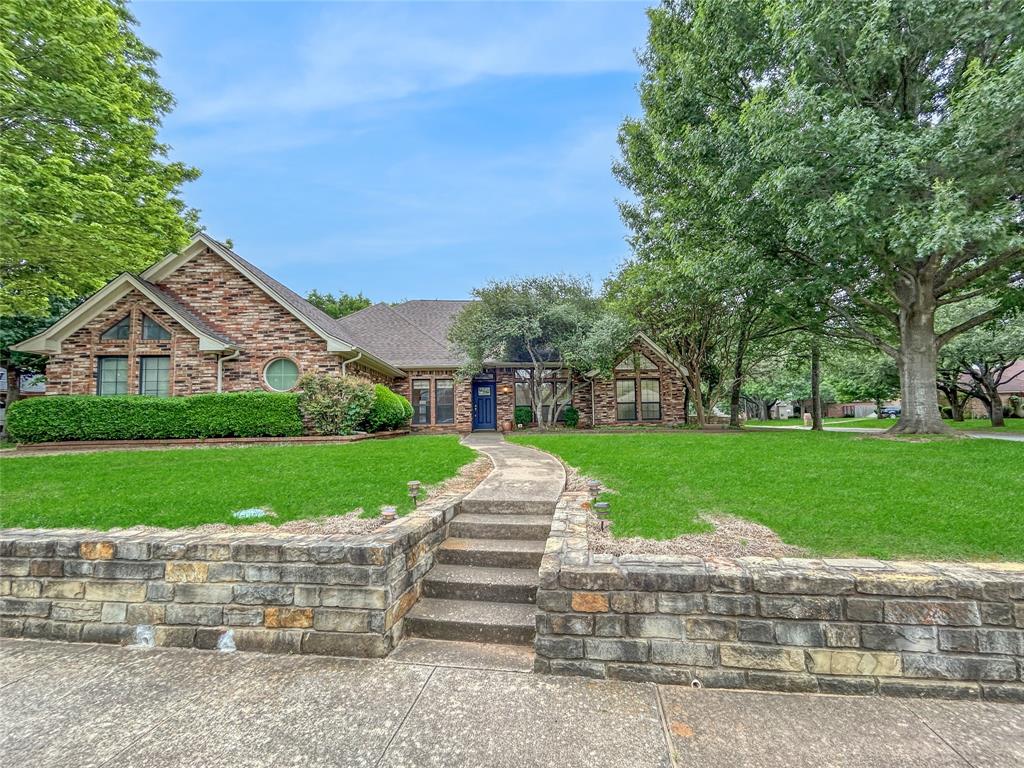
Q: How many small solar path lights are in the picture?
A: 4